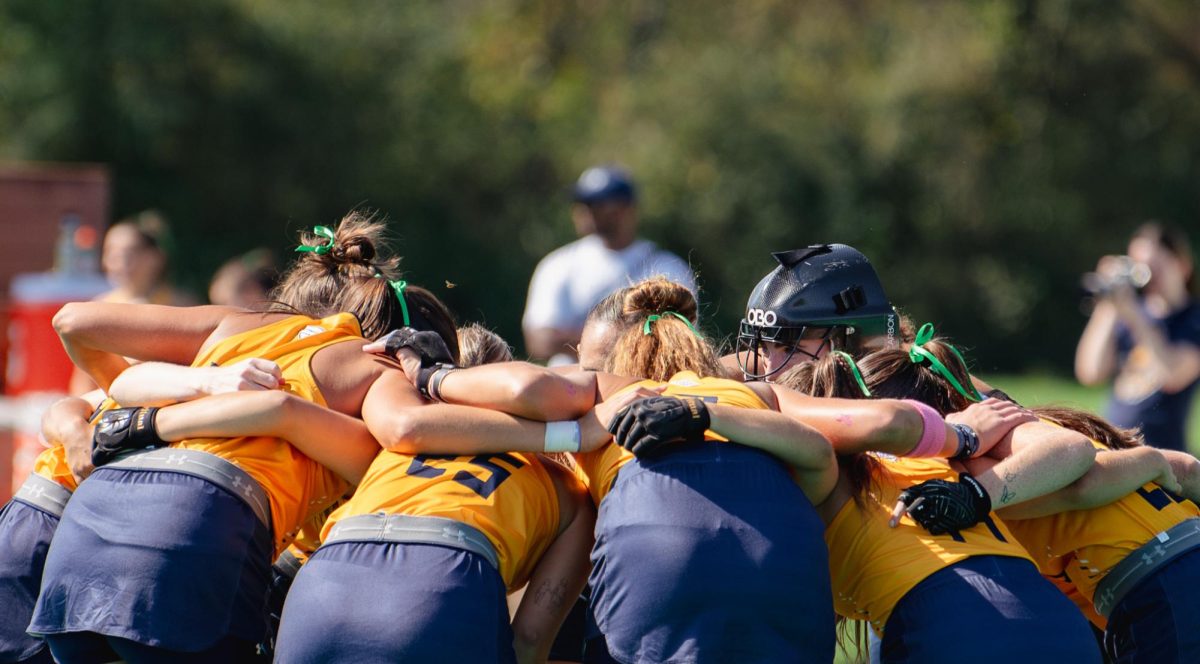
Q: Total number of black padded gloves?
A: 4